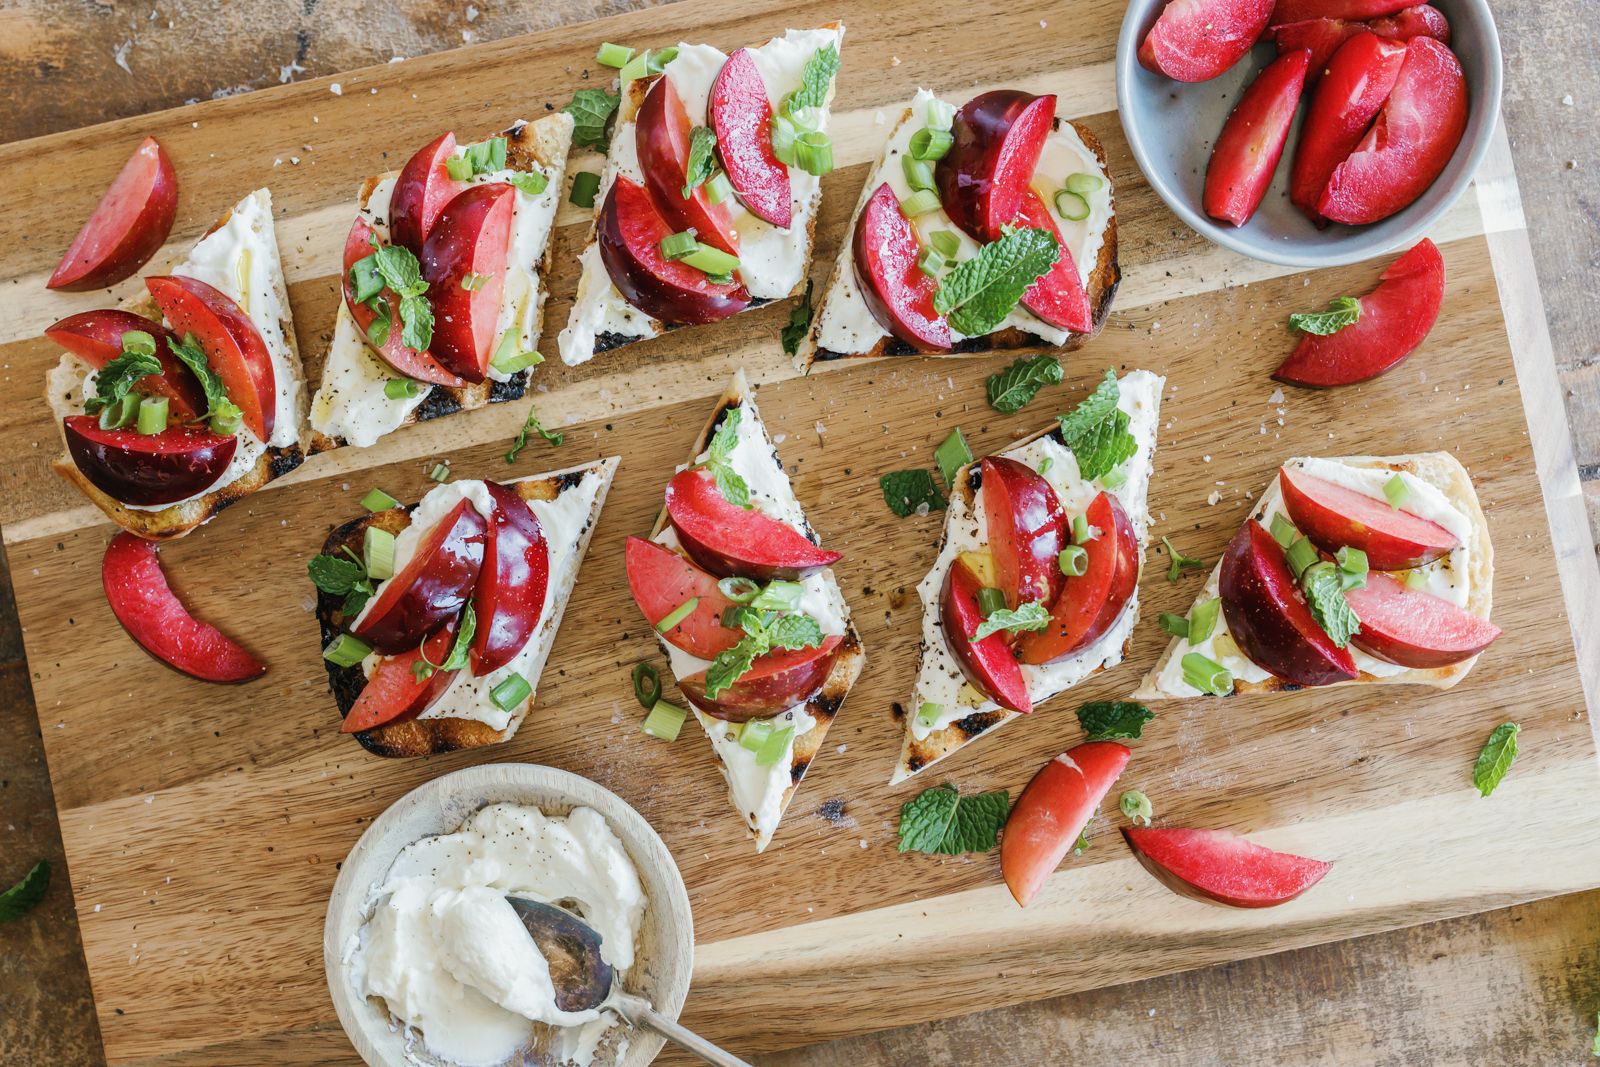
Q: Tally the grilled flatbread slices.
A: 8